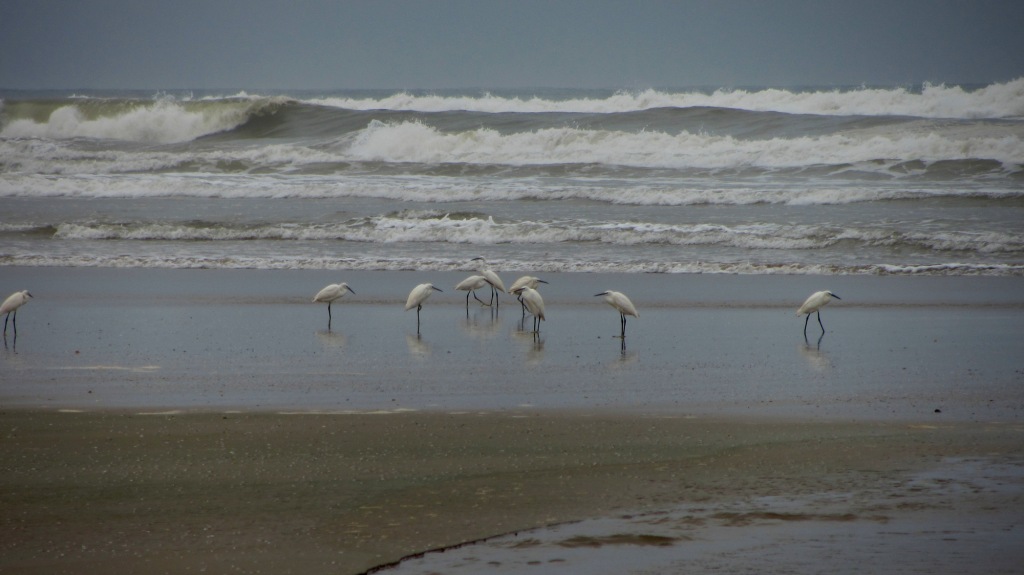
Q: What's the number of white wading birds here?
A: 9